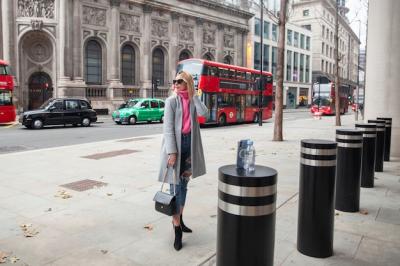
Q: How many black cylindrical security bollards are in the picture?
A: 6